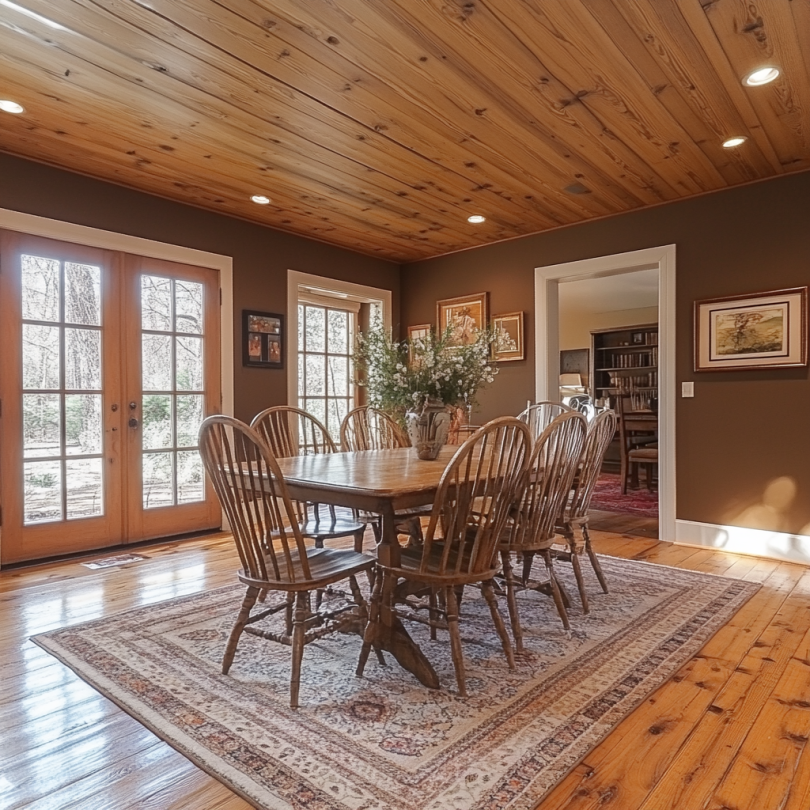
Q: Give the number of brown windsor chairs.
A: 7